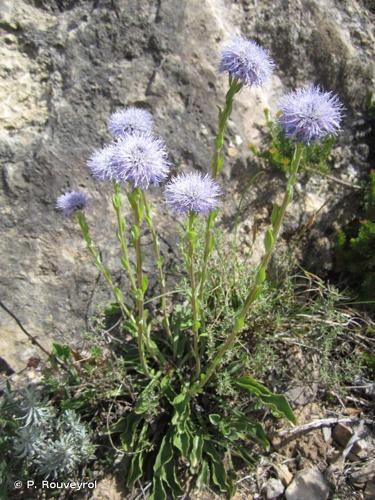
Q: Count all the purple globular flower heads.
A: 7